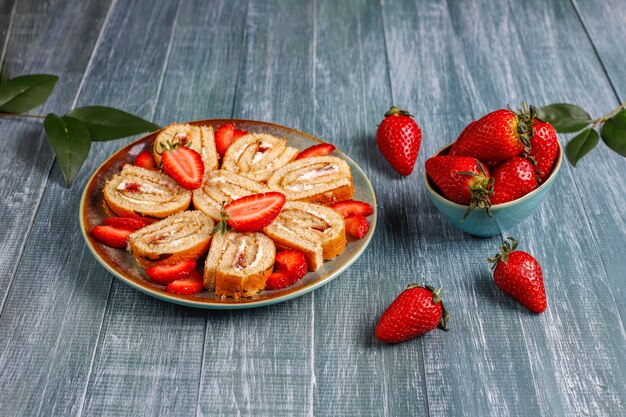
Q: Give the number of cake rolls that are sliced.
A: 8